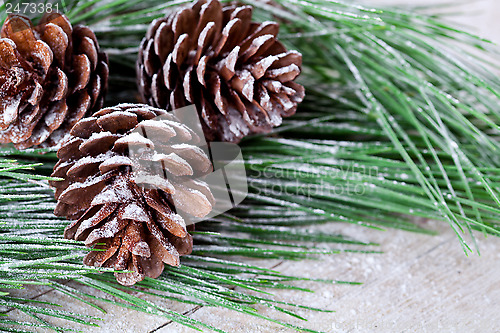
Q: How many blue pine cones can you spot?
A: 0